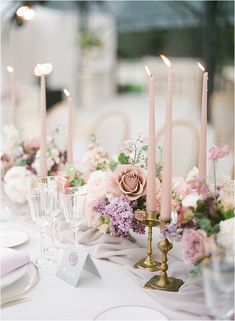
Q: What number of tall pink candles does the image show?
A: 6